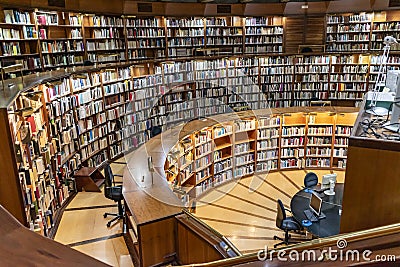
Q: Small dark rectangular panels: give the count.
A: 4